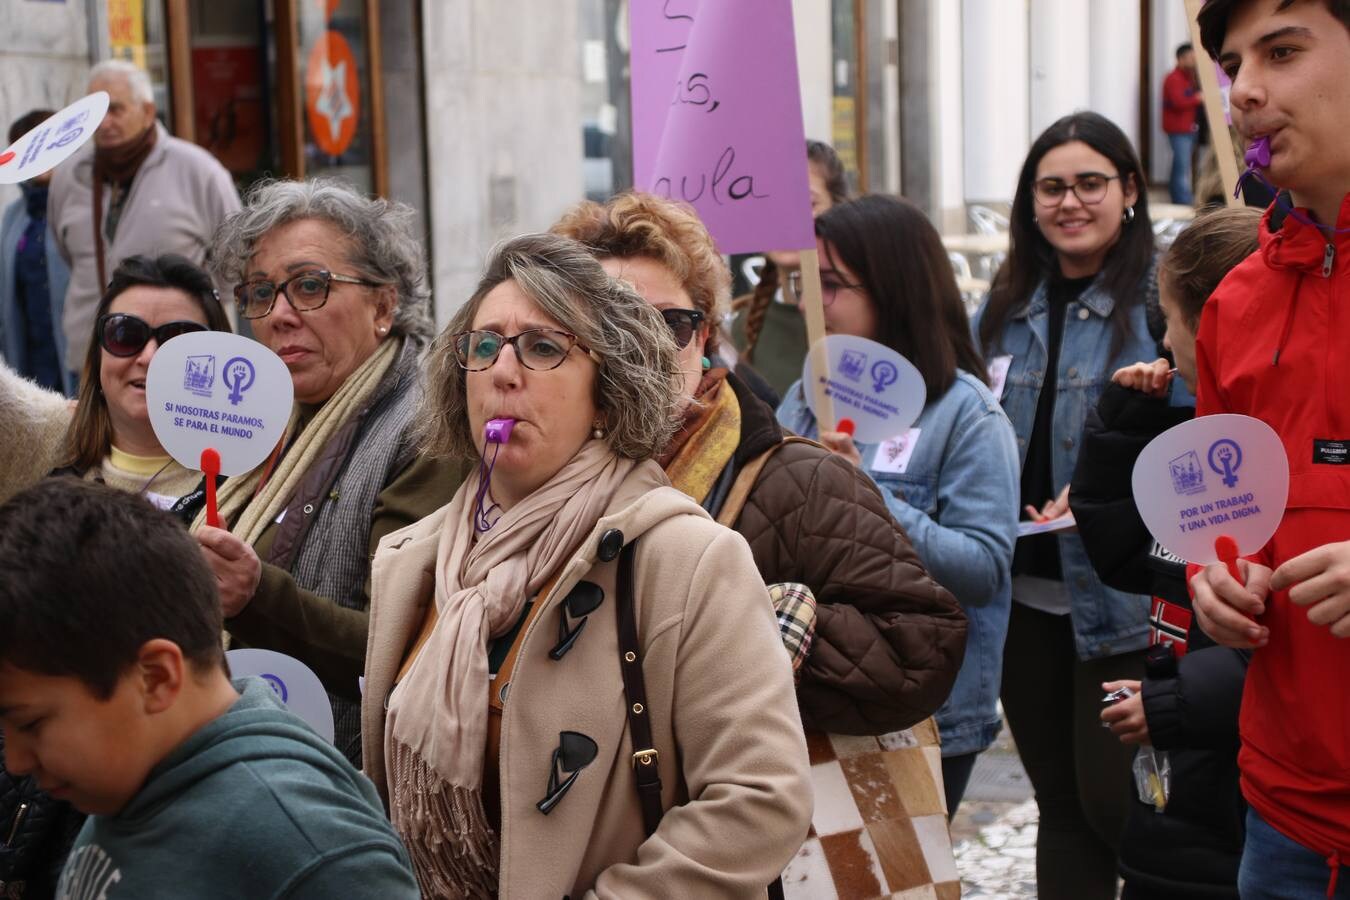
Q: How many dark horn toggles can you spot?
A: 2